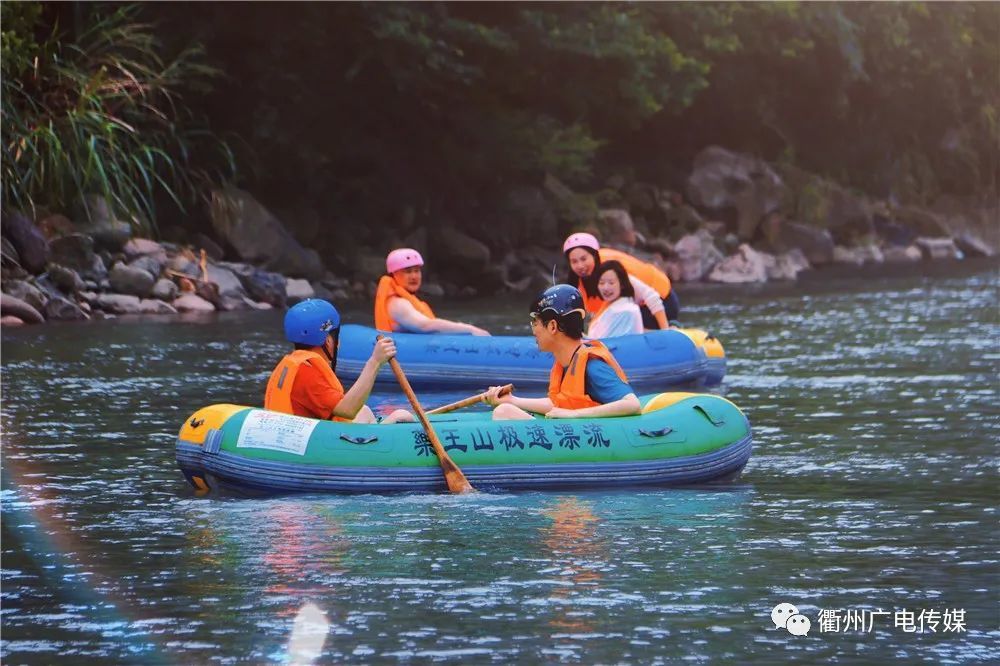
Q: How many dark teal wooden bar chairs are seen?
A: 0